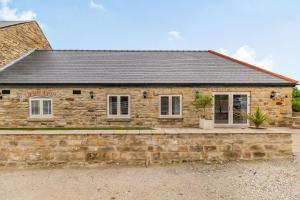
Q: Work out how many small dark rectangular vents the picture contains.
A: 2